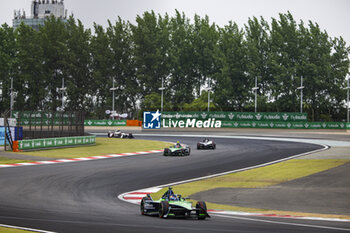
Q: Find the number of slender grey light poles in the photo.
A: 8